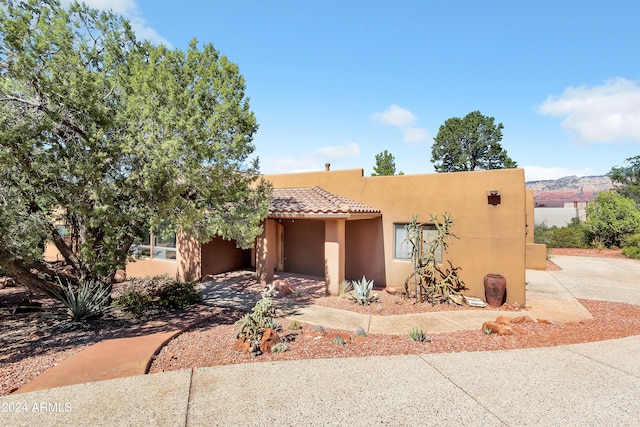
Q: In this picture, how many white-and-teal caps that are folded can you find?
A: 0